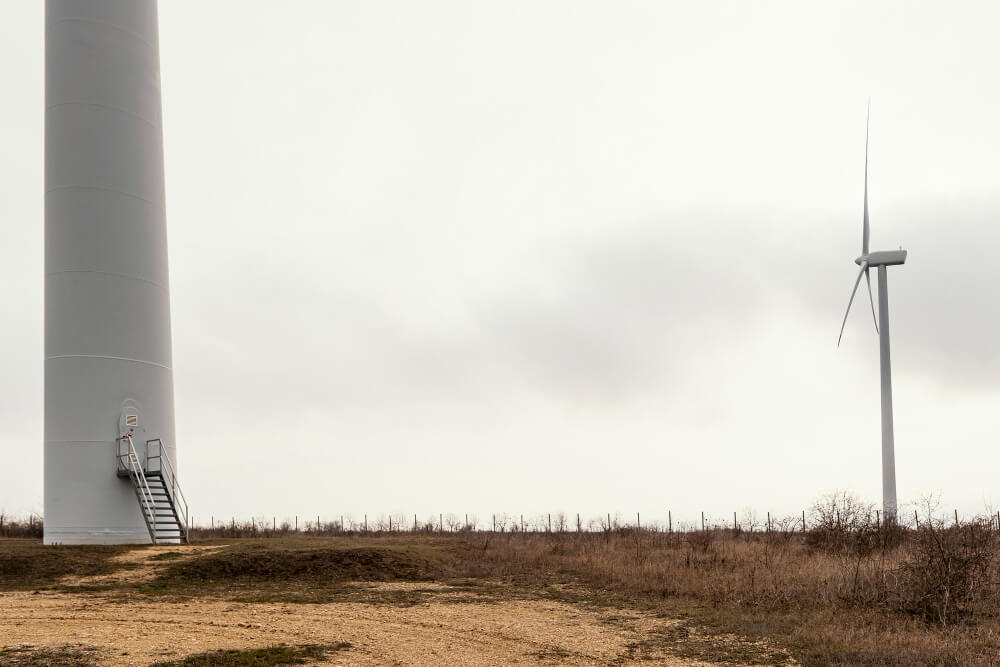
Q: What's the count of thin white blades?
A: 3